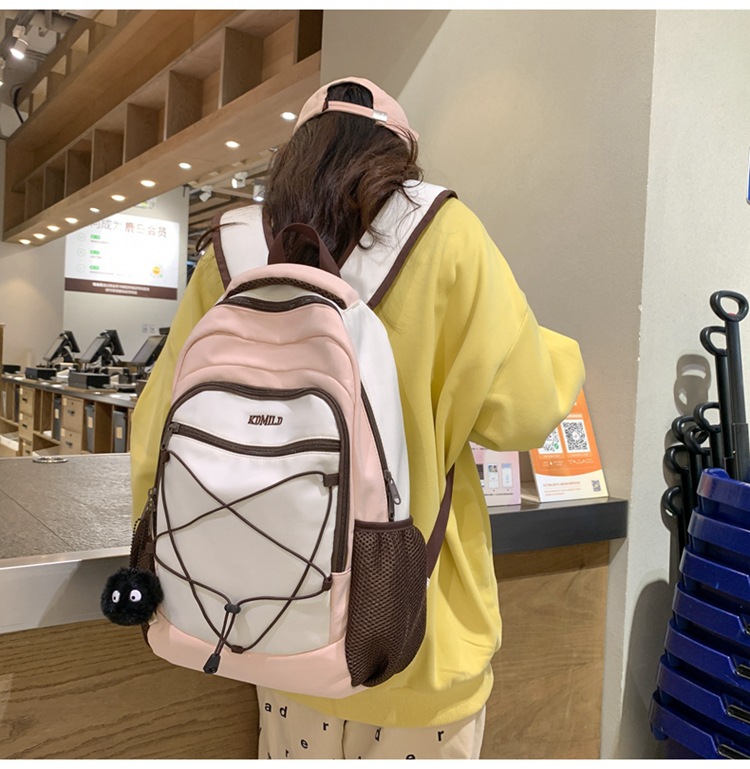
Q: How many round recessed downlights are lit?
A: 10